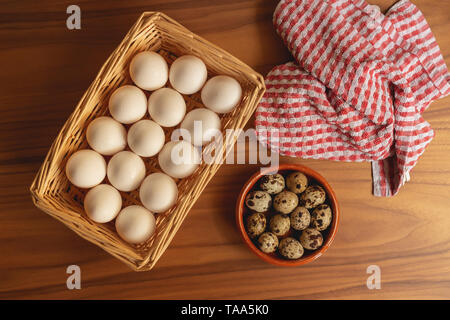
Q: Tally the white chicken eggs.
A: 14